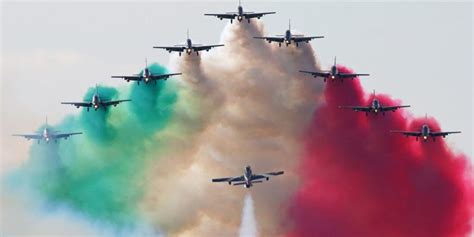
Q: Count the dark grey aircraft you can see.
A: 10